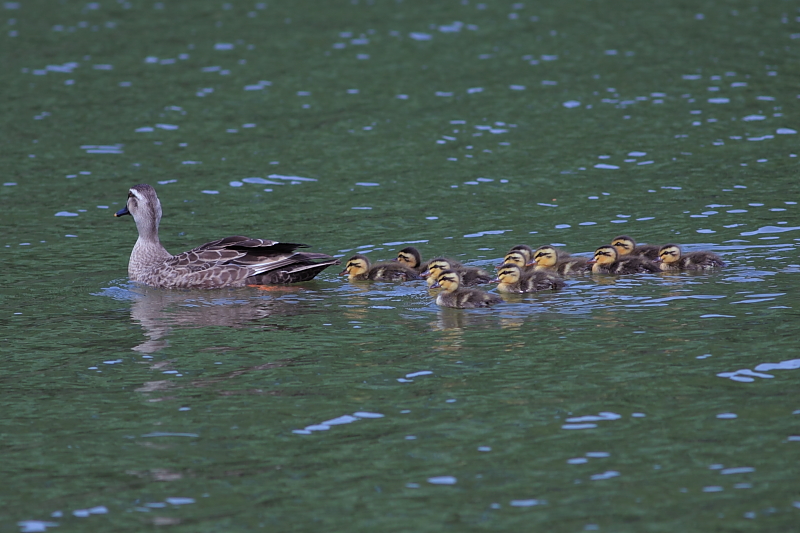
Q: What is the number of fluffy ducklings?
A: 11